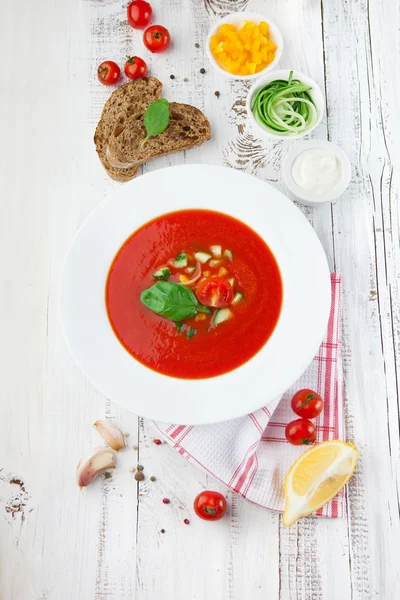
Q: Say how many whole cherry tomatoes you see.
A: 7